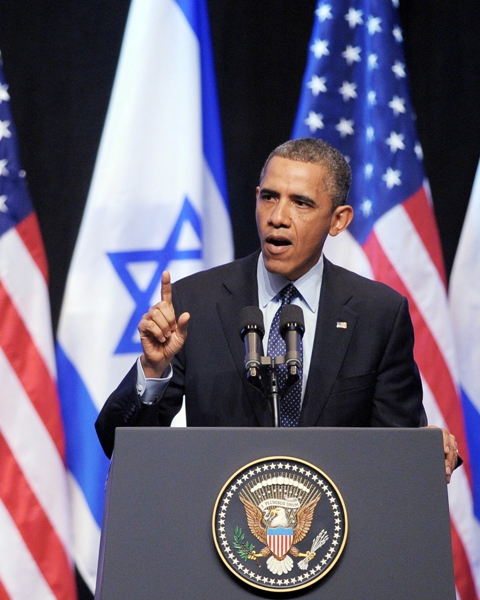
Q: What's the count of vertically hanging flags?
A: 4